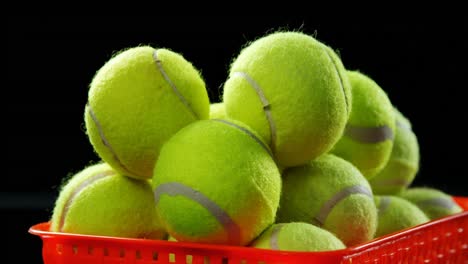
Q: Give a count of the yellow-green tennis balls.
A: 11